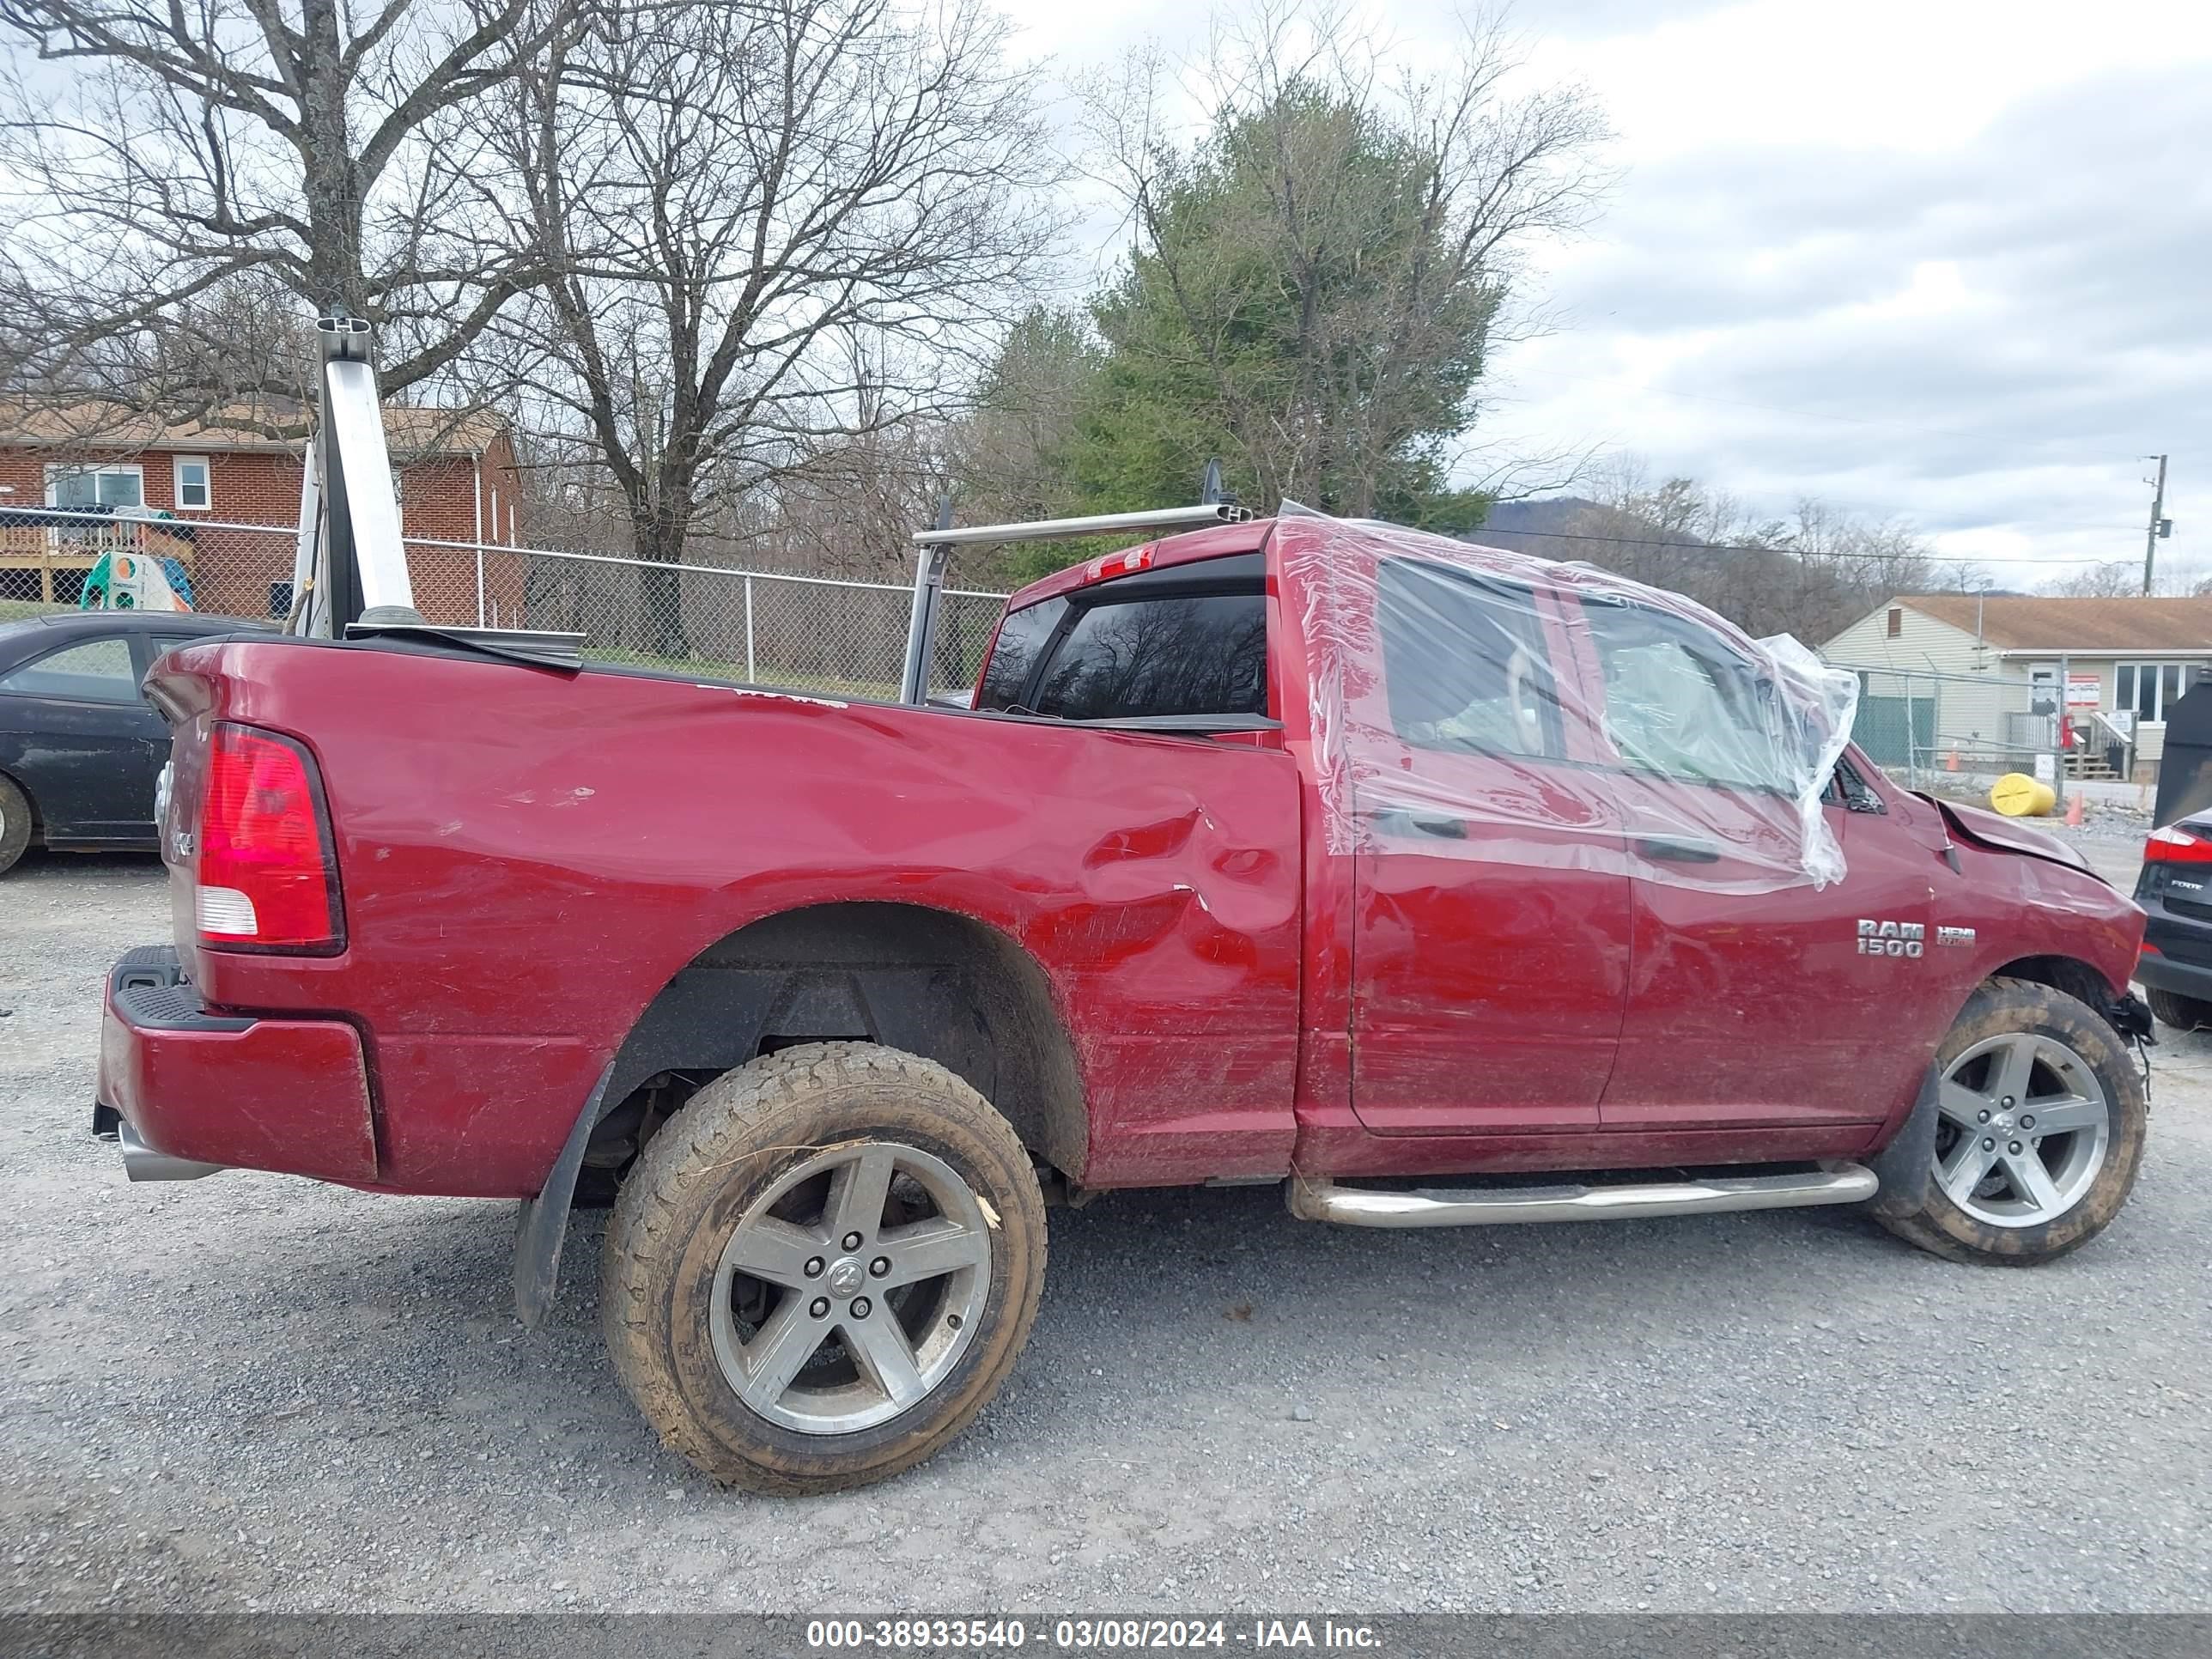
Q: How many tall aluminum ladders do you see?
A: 0